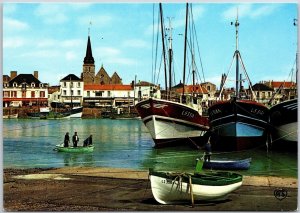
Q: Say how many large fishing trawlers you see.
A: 3